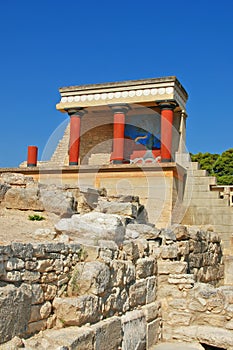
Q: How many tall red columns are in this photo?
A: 3